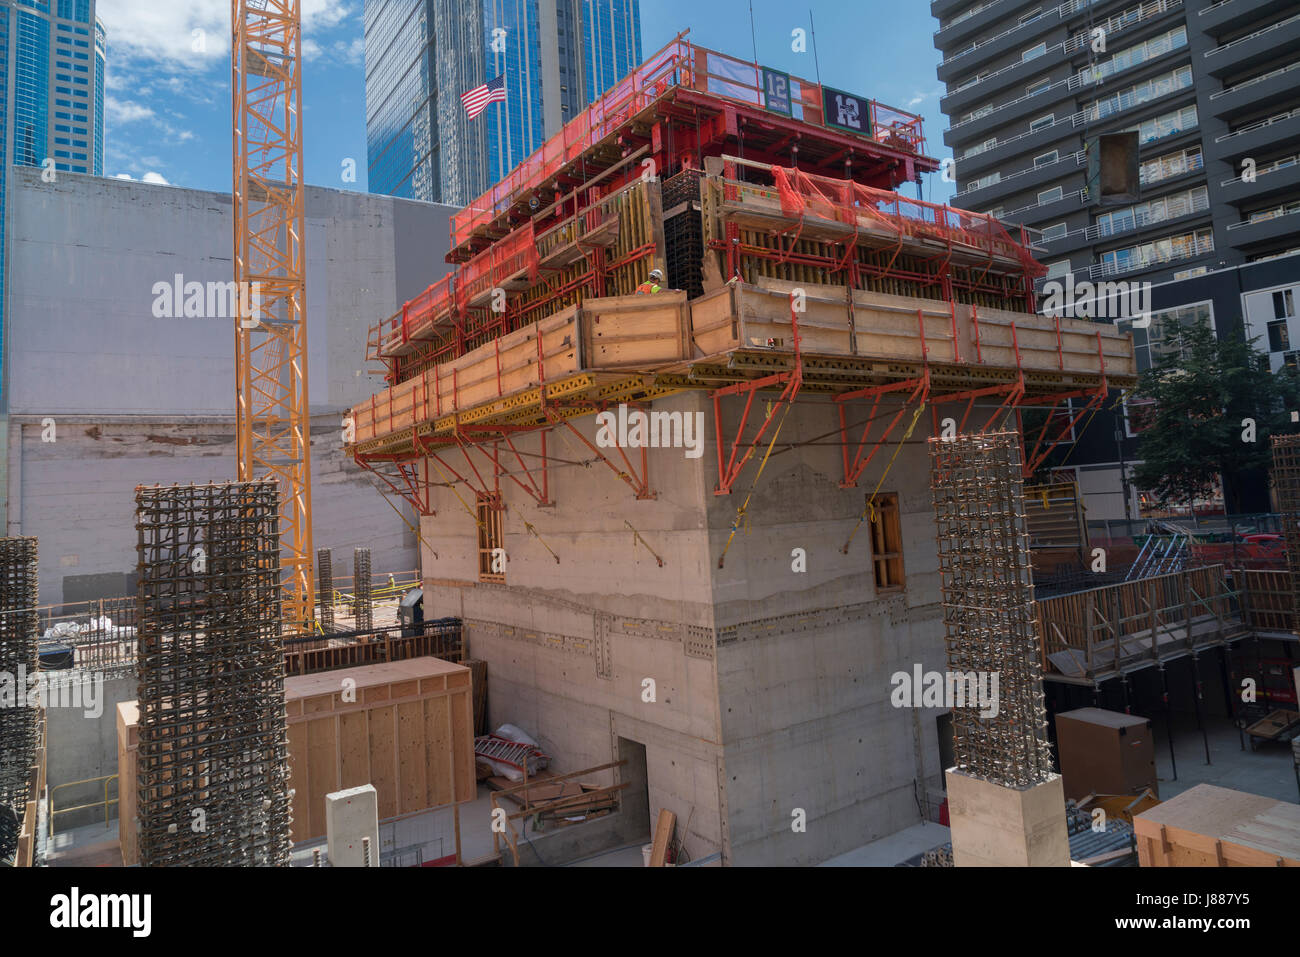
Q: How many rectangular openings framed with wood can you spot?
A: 2